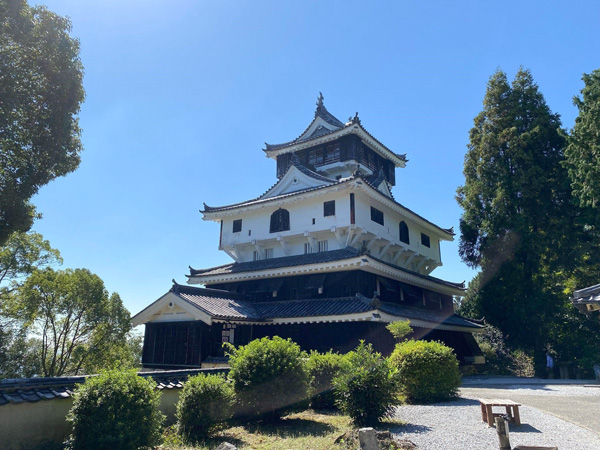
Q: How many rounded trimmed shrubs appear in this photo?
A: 6